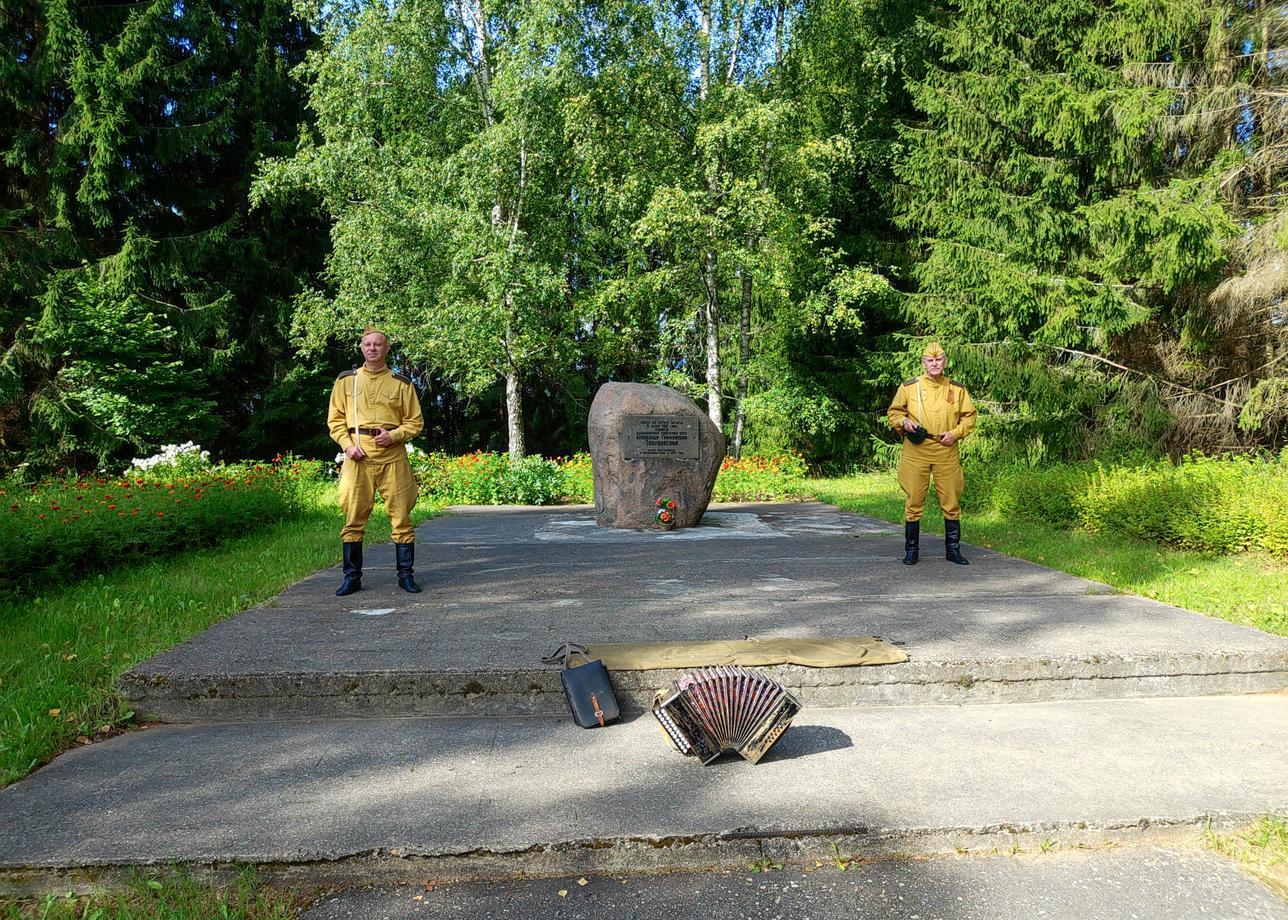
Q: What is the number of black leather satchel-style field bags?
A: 1